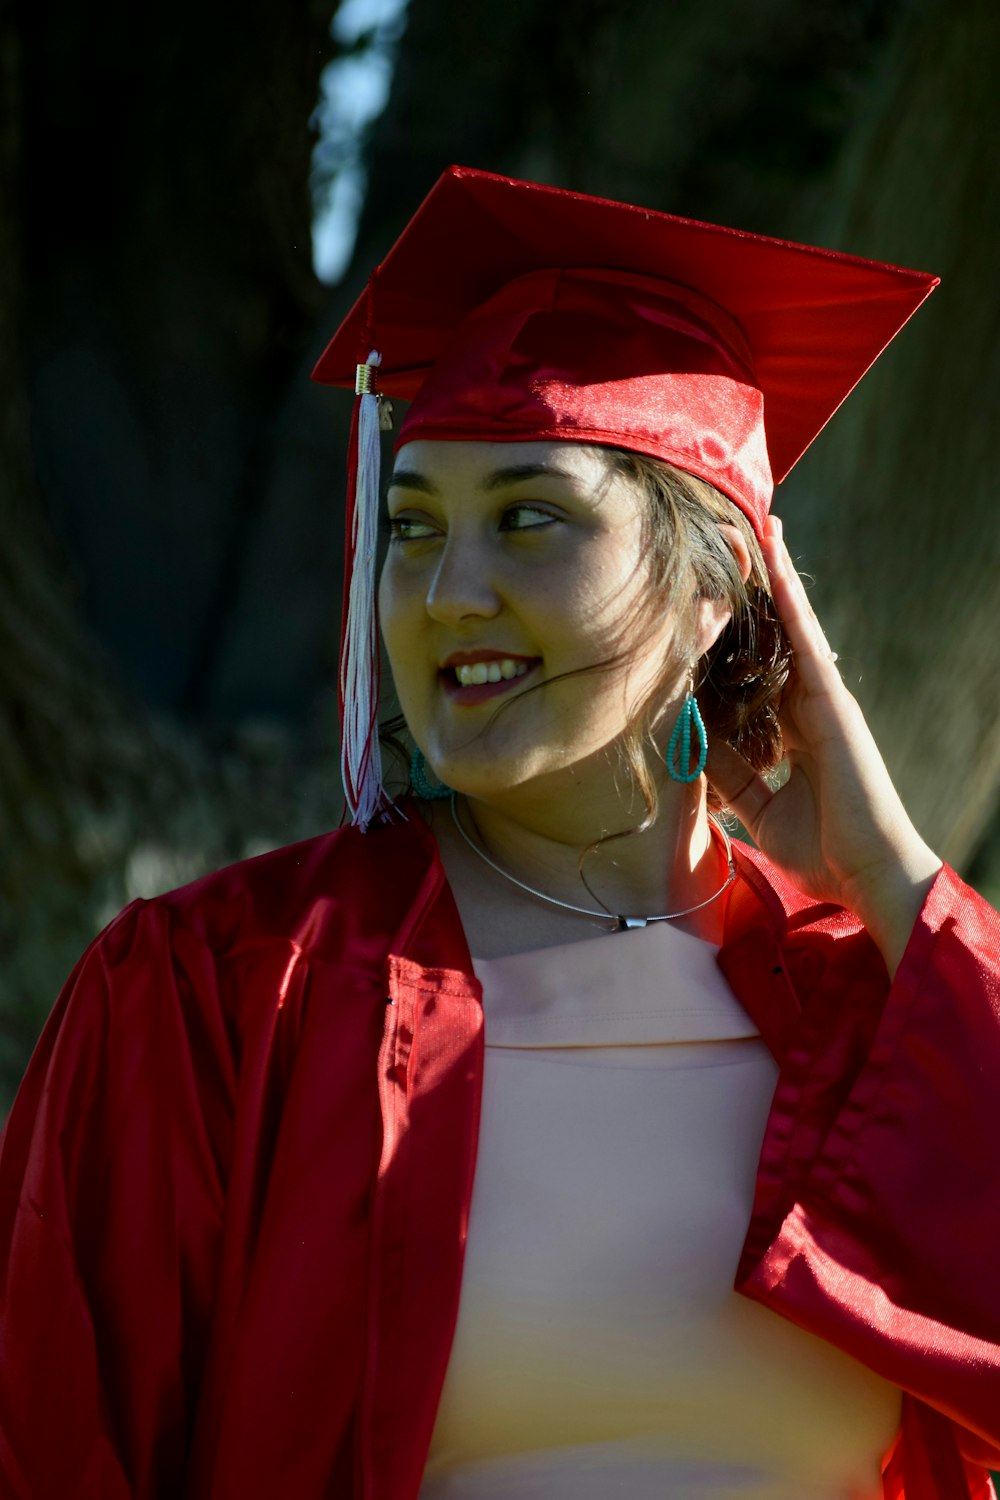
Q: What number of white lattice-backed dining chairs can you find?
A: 0